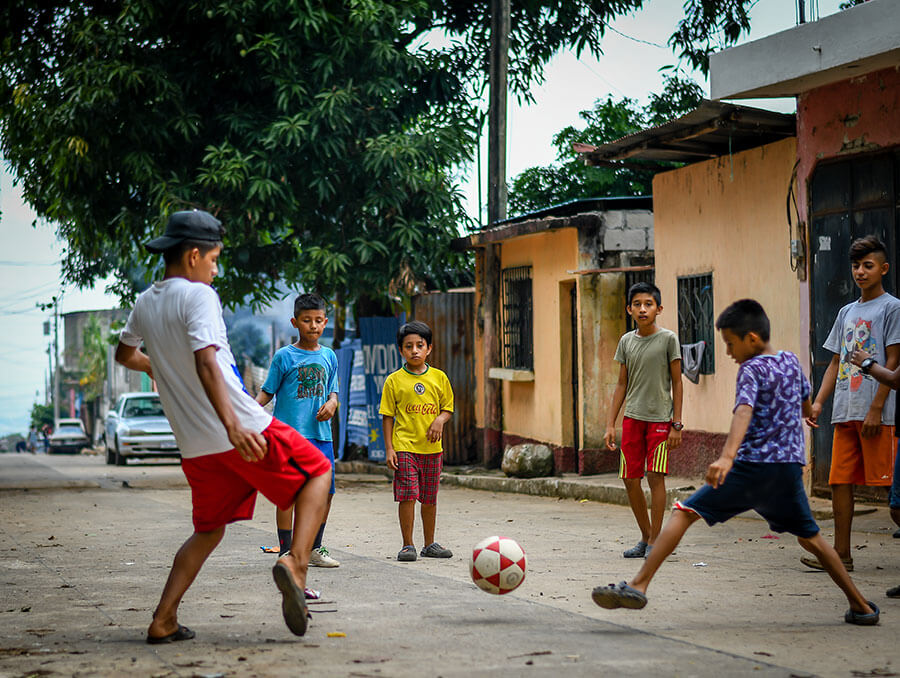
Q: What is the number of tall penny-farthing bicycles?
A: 0